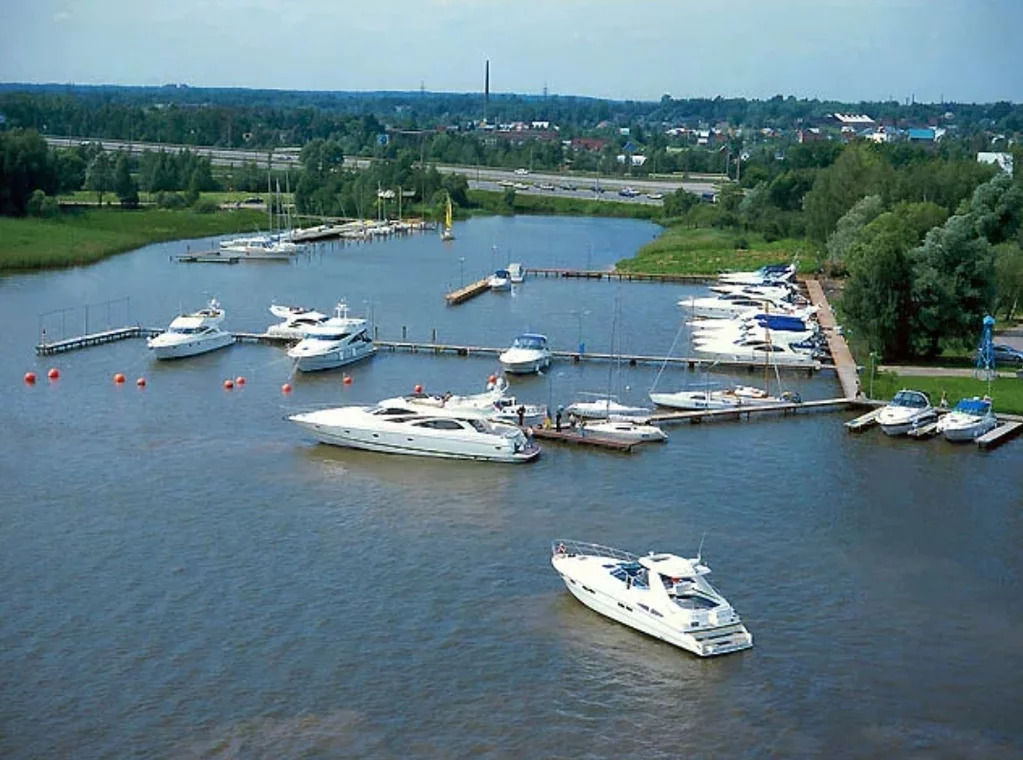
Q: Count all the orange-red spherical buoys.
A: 10